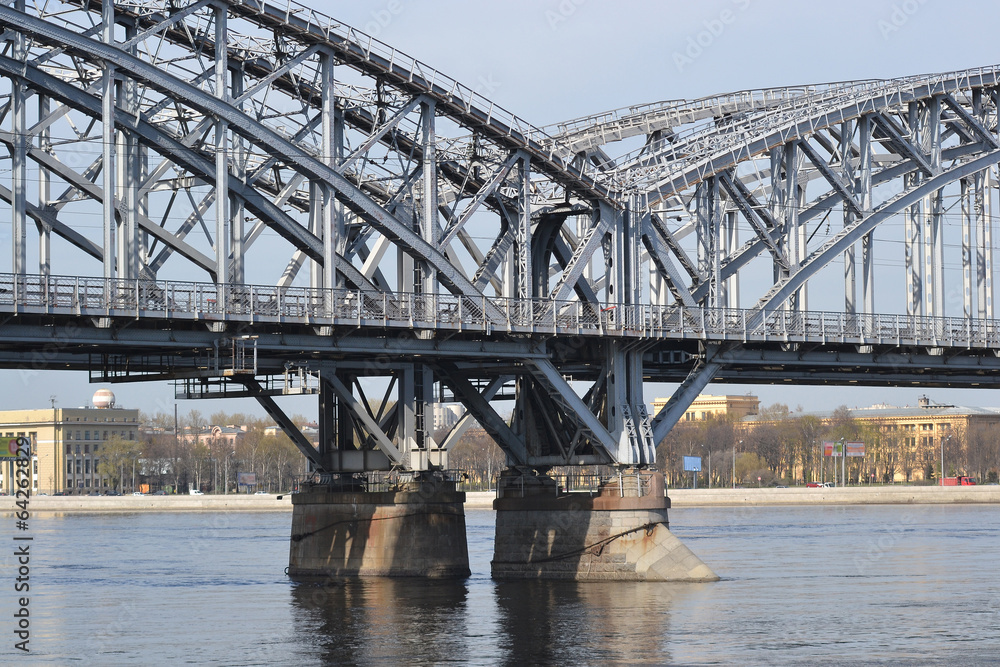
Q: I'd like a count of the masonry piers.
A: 2